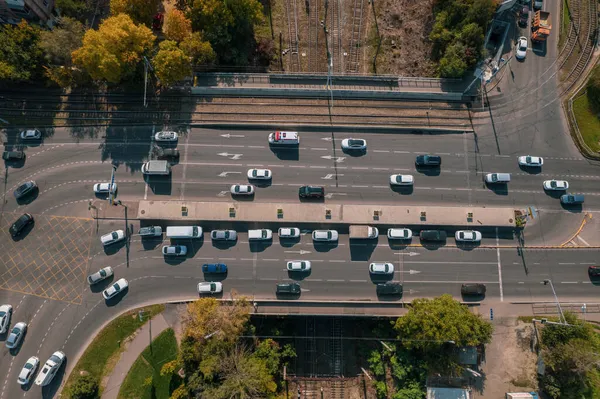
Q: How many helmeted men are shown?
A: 0